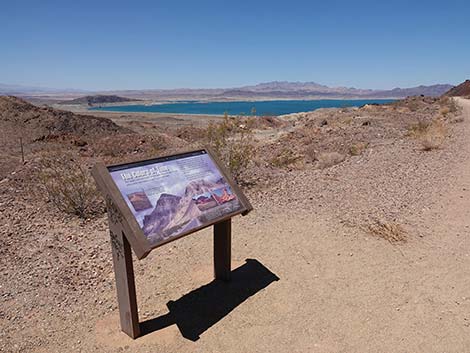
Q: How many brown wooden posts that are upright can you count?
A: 2